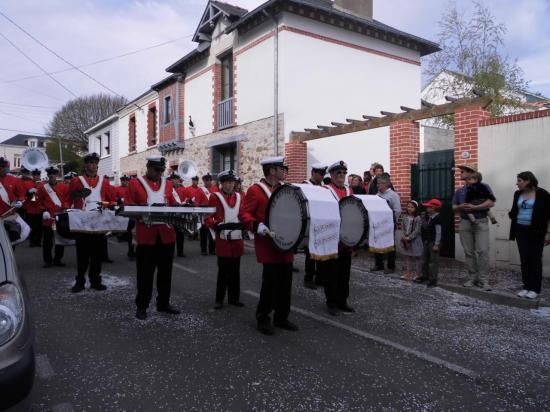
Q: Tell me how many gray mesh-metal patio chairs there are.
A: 0